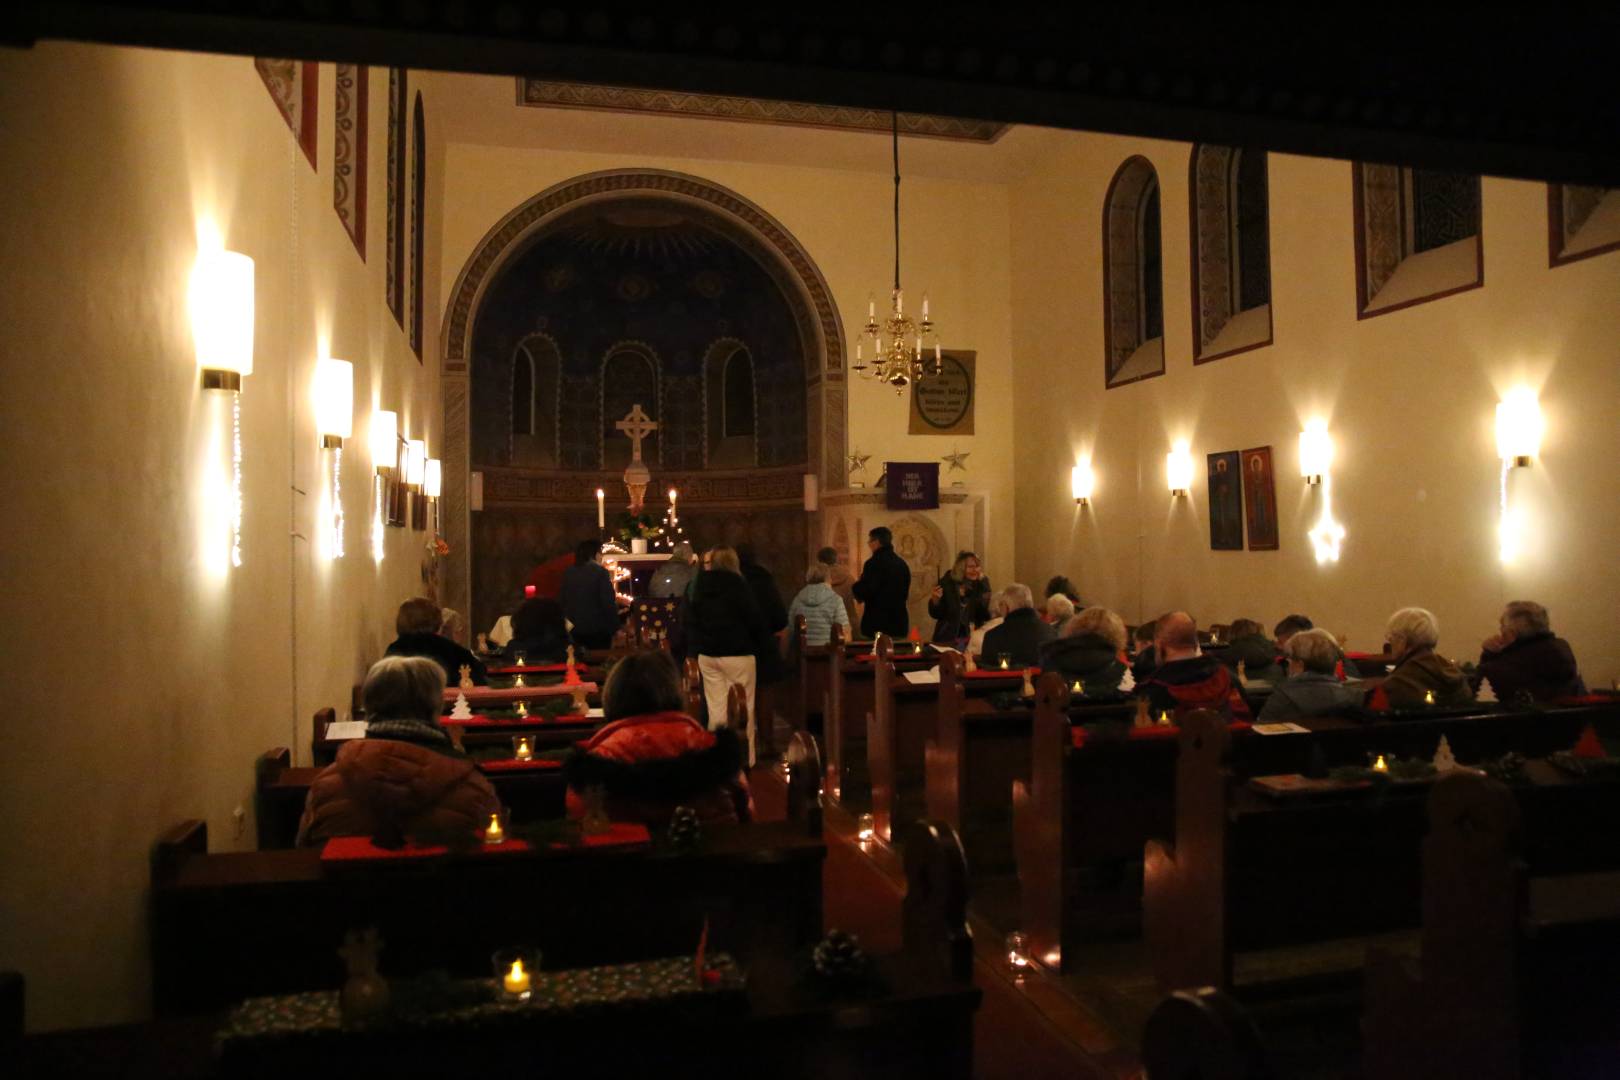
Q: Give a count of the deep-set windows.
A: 11